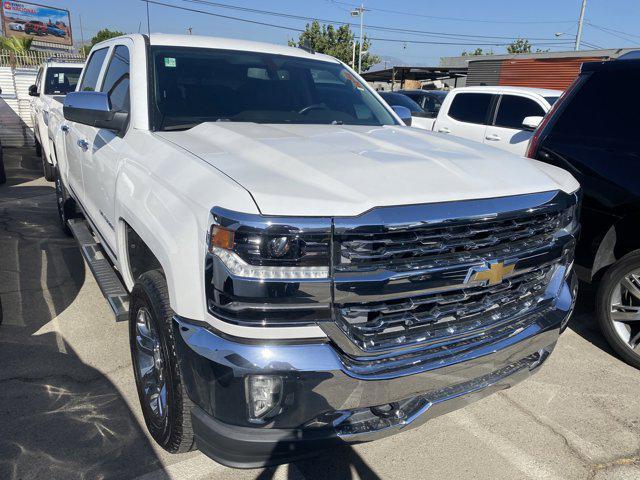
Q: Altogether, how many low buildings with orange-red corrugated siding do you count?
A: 1